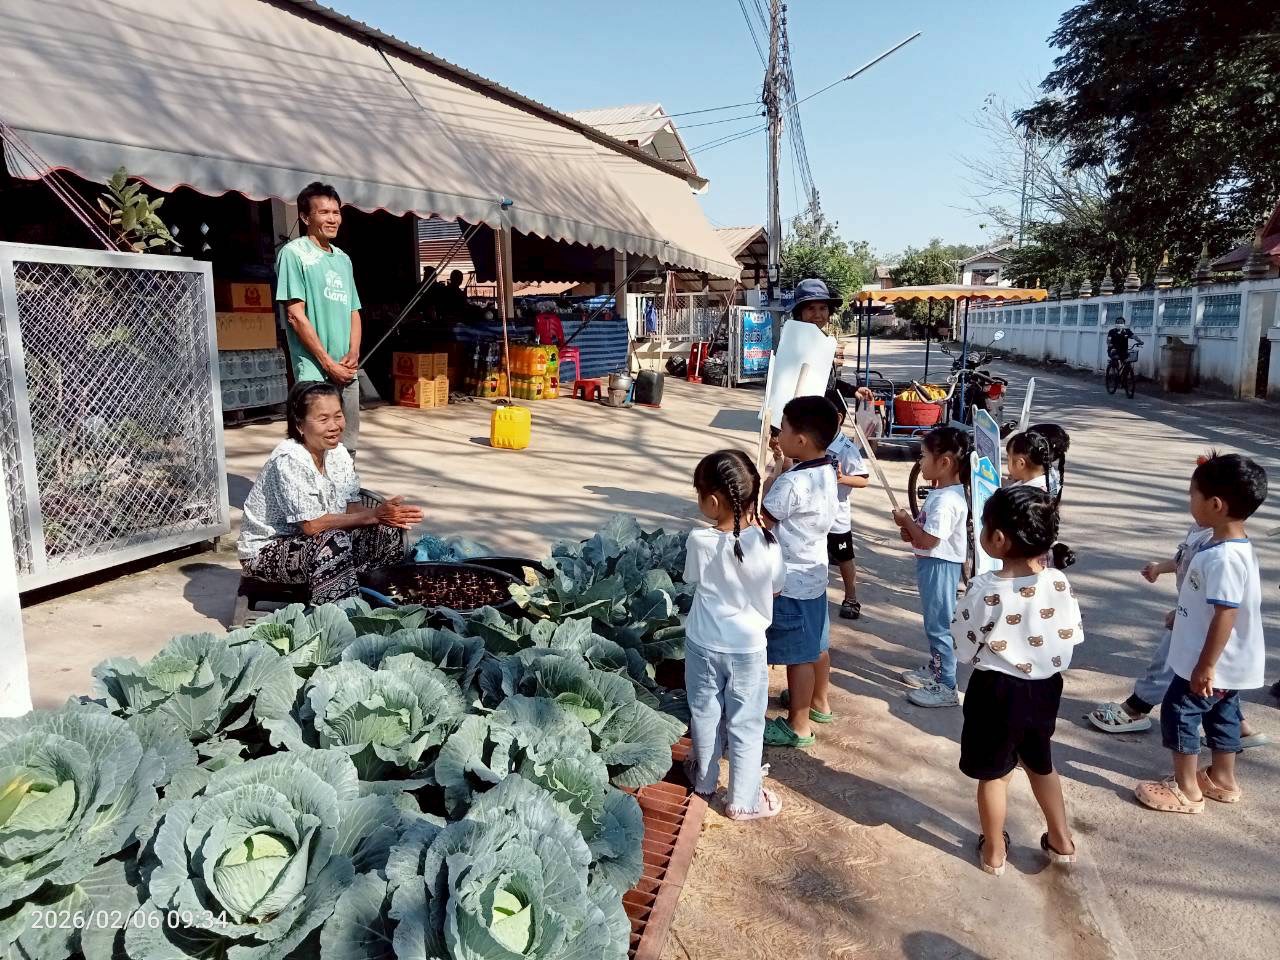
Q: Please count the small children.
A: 9